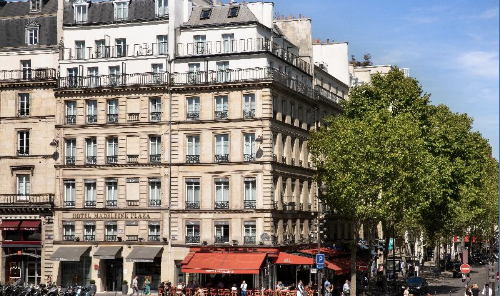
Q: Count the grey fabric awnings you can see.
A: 3